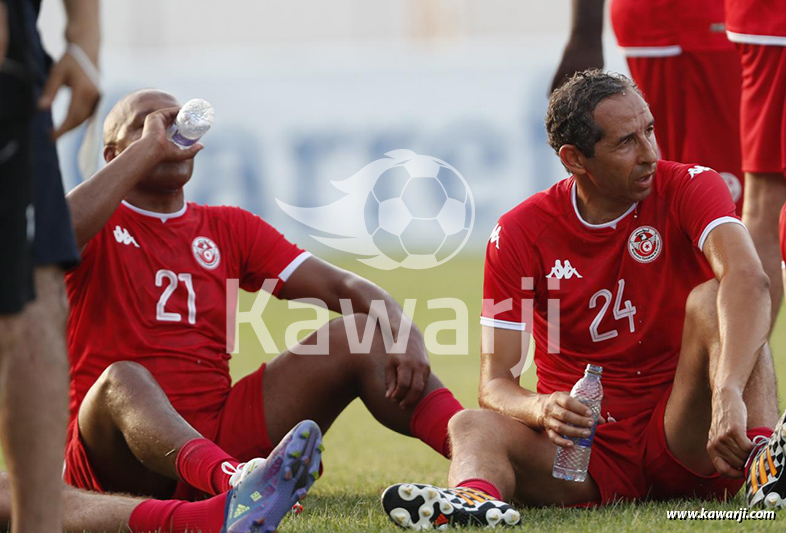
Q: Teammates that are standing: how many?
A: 2